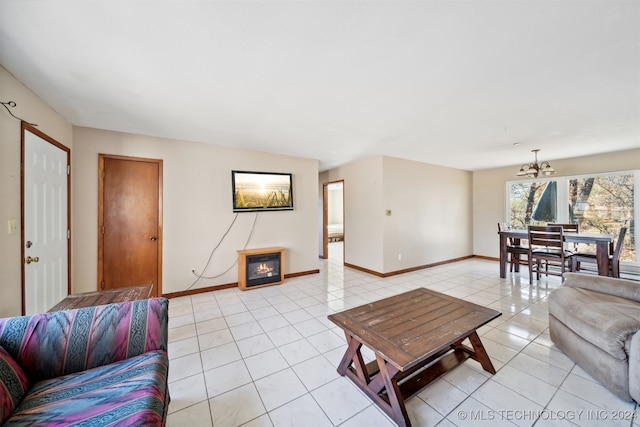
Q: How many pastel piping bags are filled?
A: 0